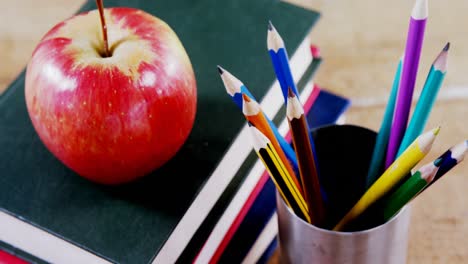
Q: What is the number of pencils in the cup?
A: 11